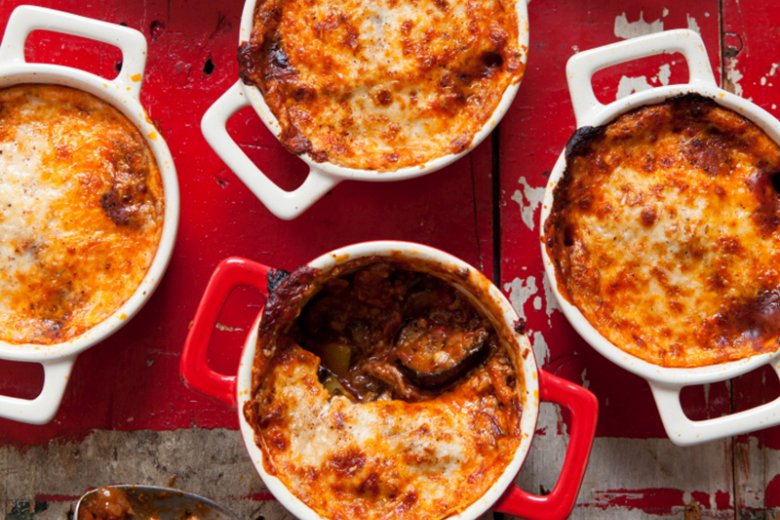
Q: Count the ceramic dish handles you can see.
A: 7